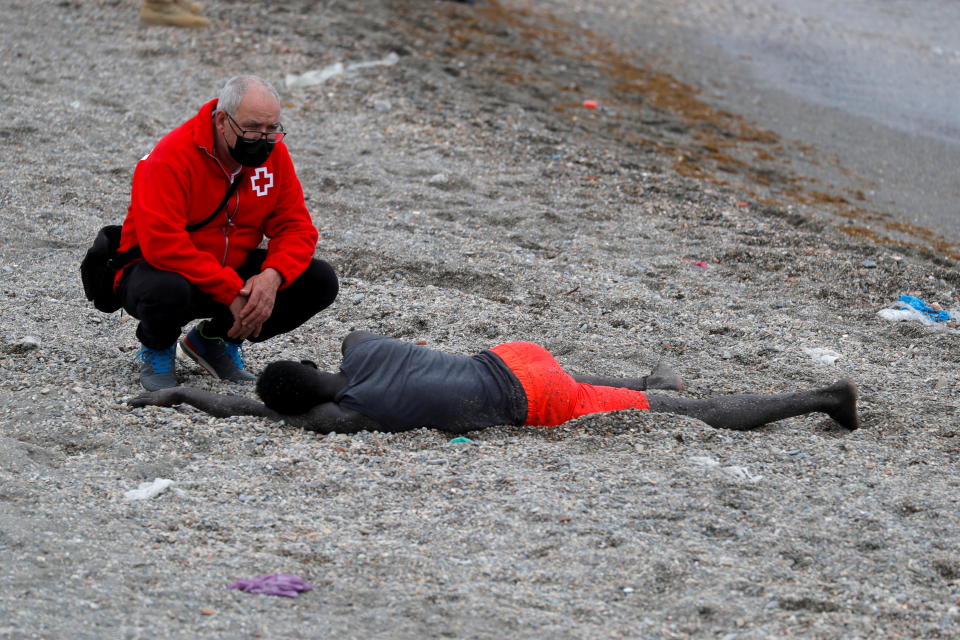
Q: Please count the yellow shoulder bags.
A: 0